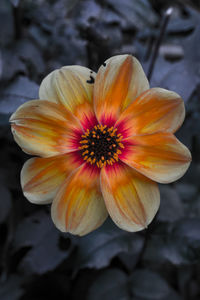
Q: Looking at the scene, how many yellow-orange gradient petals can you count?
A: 8